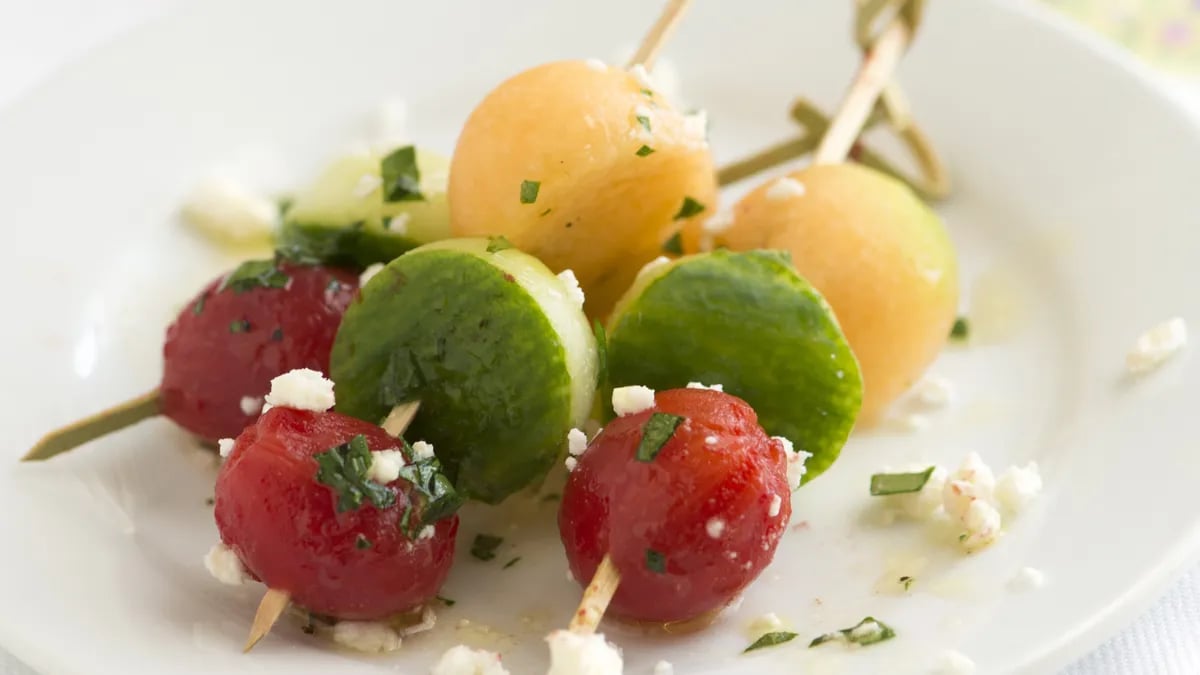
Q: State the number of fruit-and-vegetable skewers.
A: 3